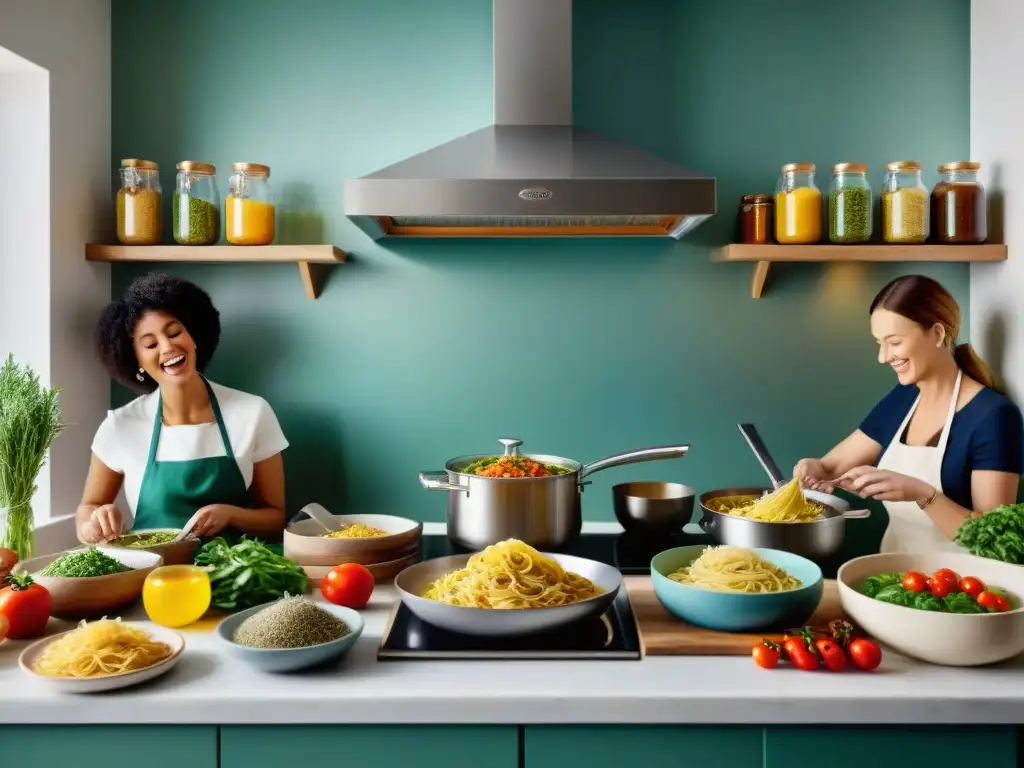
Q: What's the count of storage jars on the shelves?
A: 8